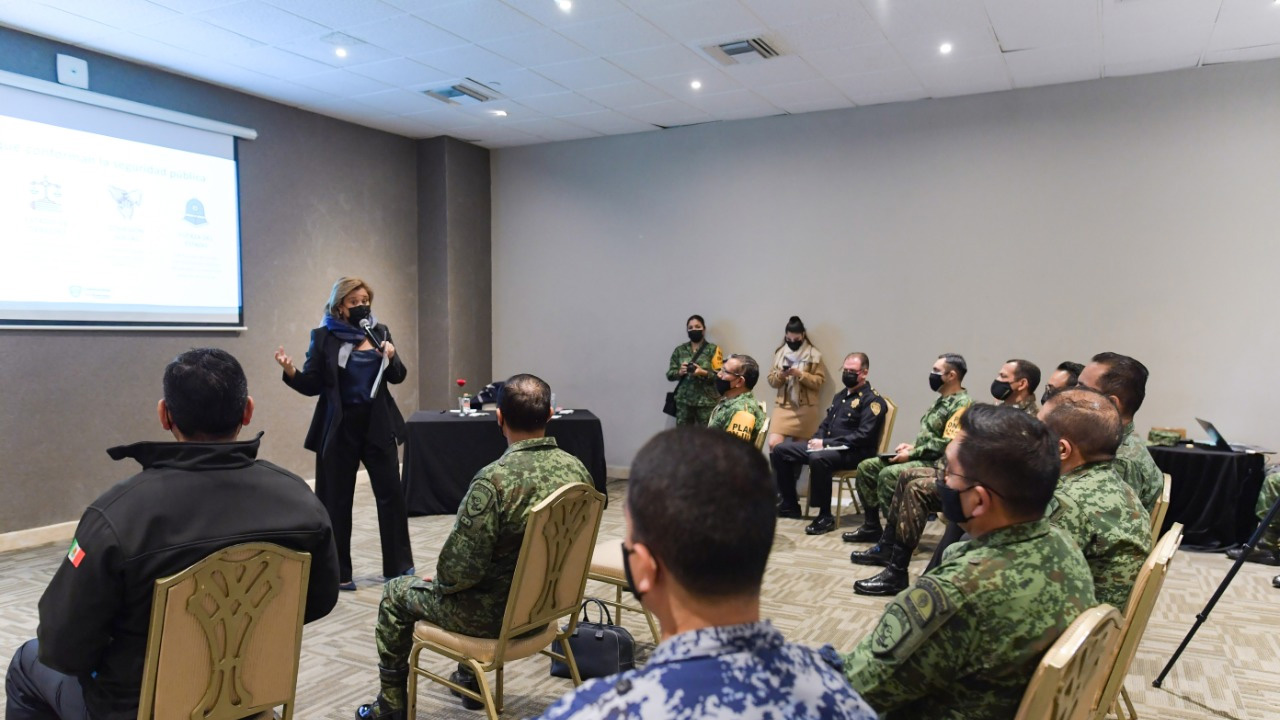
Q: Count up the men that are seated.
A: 11